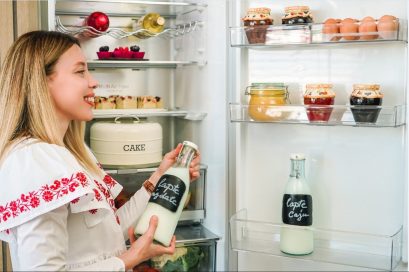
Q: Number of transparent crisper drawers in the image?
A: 2